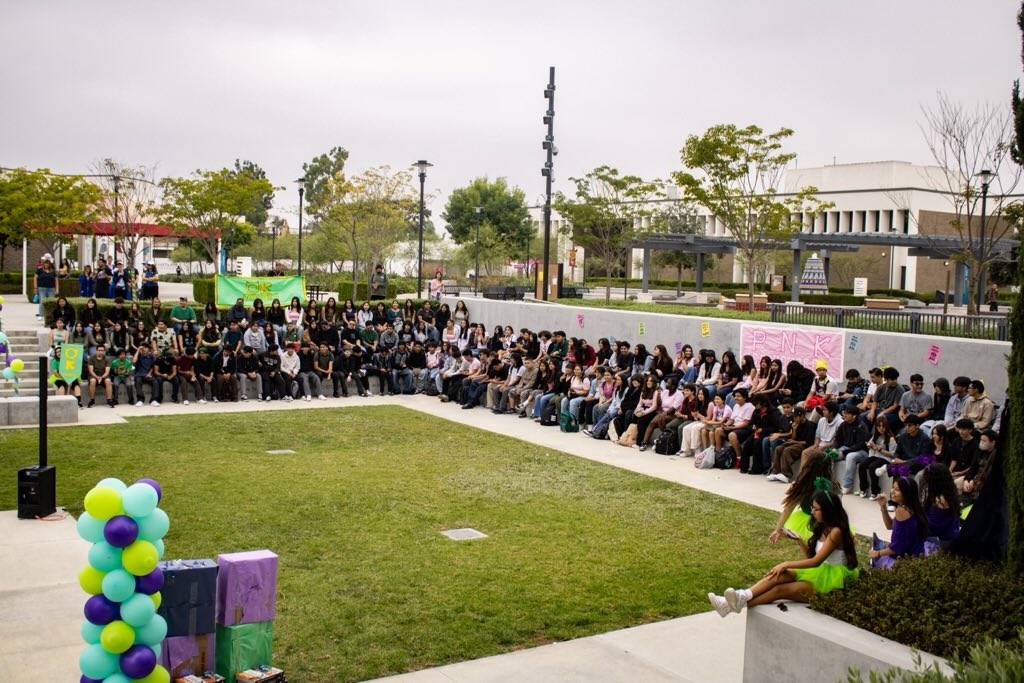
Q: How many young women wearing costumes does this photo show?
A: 4